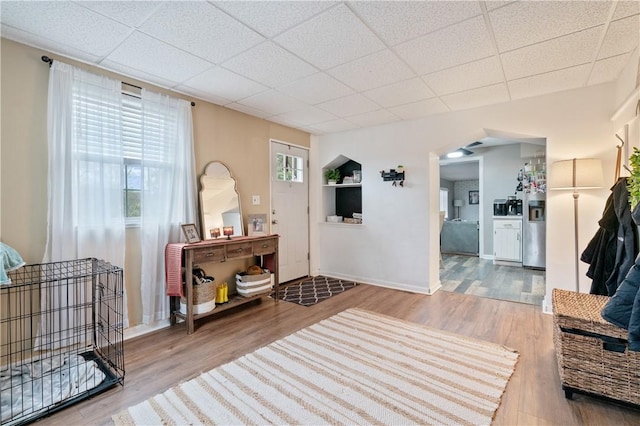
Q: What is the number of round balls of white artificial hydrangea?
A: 0